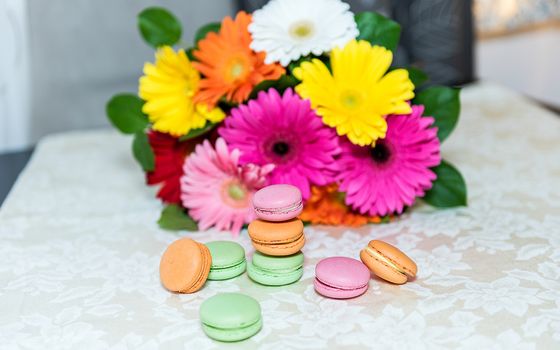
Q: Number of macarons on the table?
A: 8